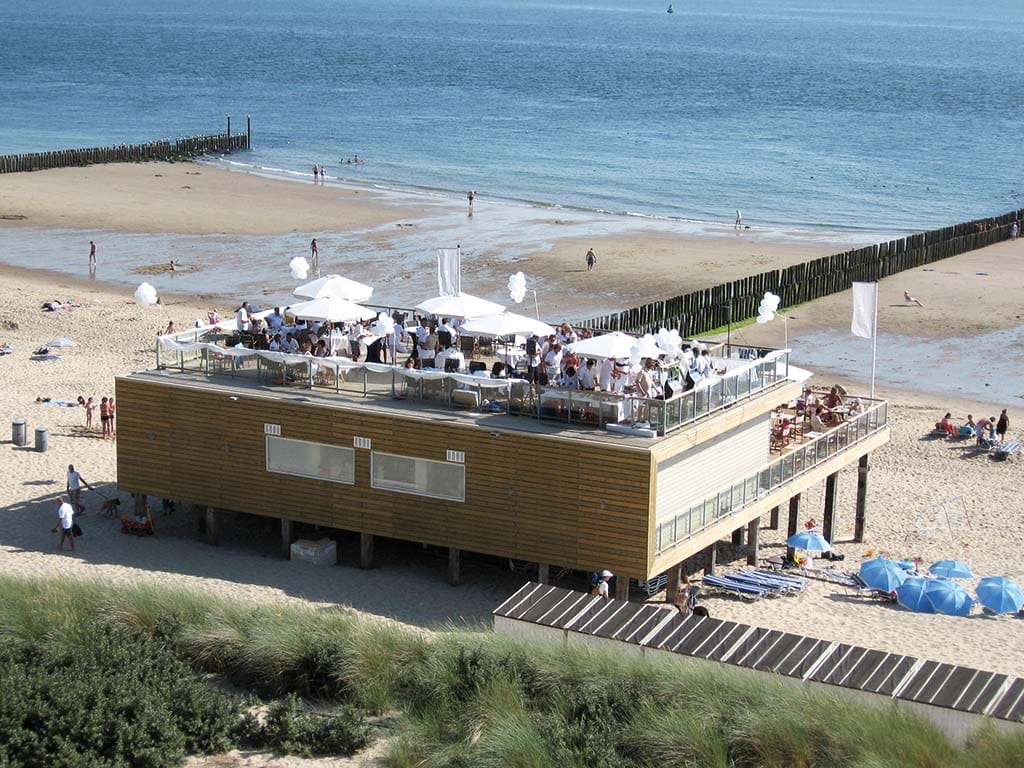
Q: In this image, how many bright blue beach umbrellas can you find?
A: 6